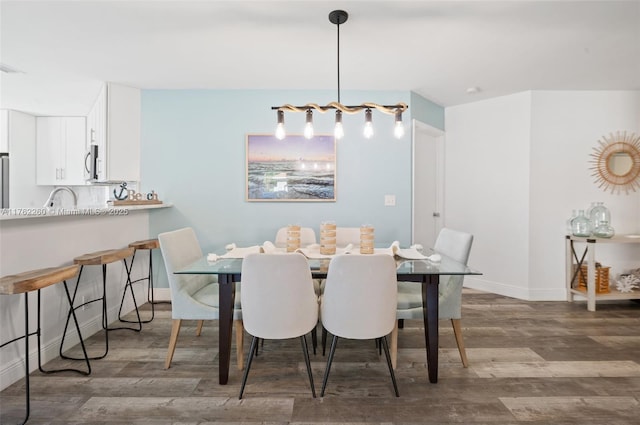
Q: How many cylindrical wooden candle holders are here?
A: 3